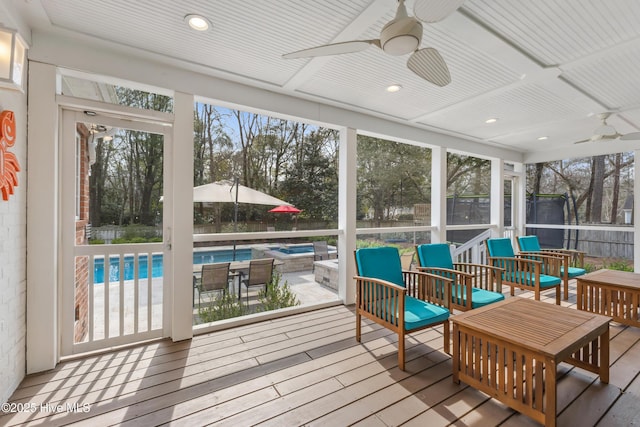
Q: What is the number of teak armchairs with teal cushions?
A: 4